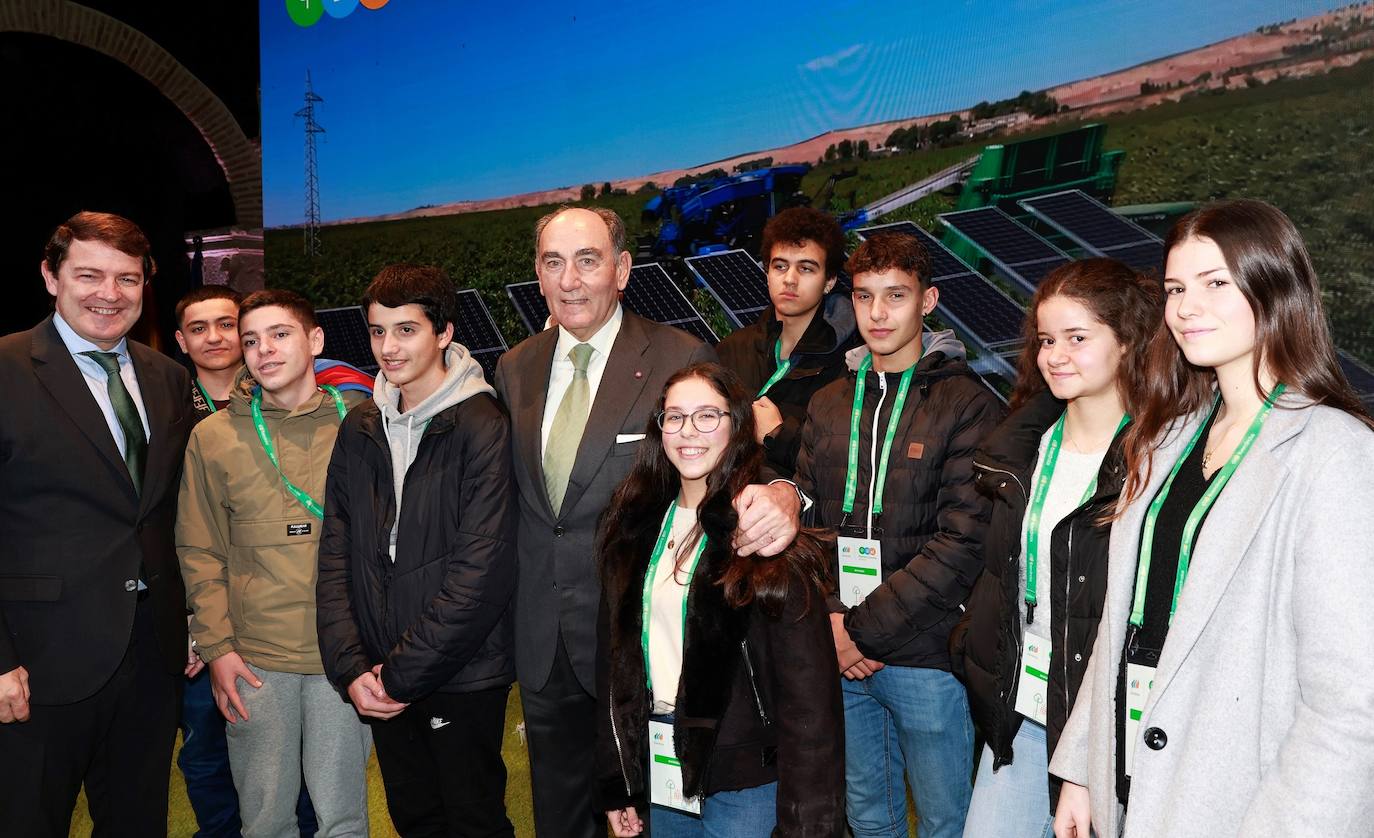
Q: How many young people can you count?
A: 8